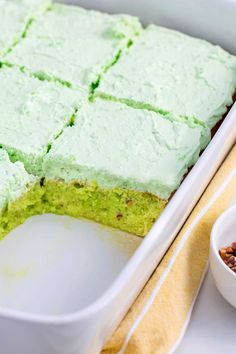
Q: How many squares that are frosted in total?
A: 6